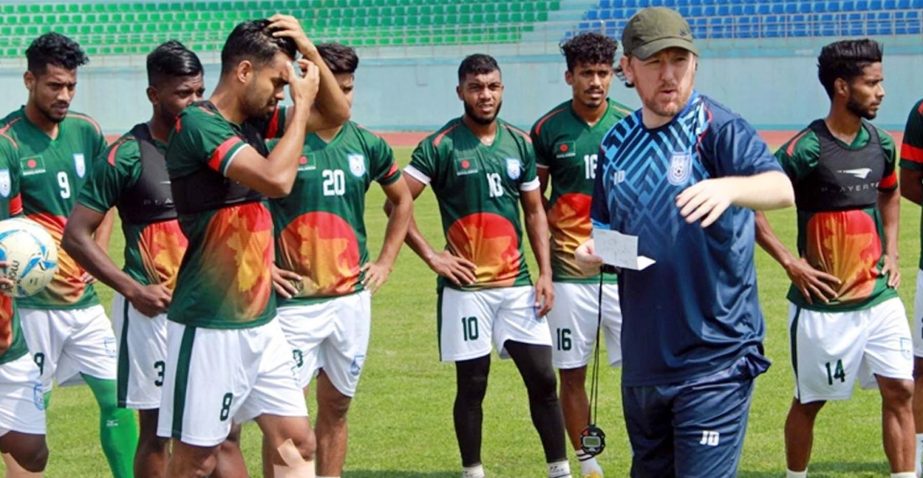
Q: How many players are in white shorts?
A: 9